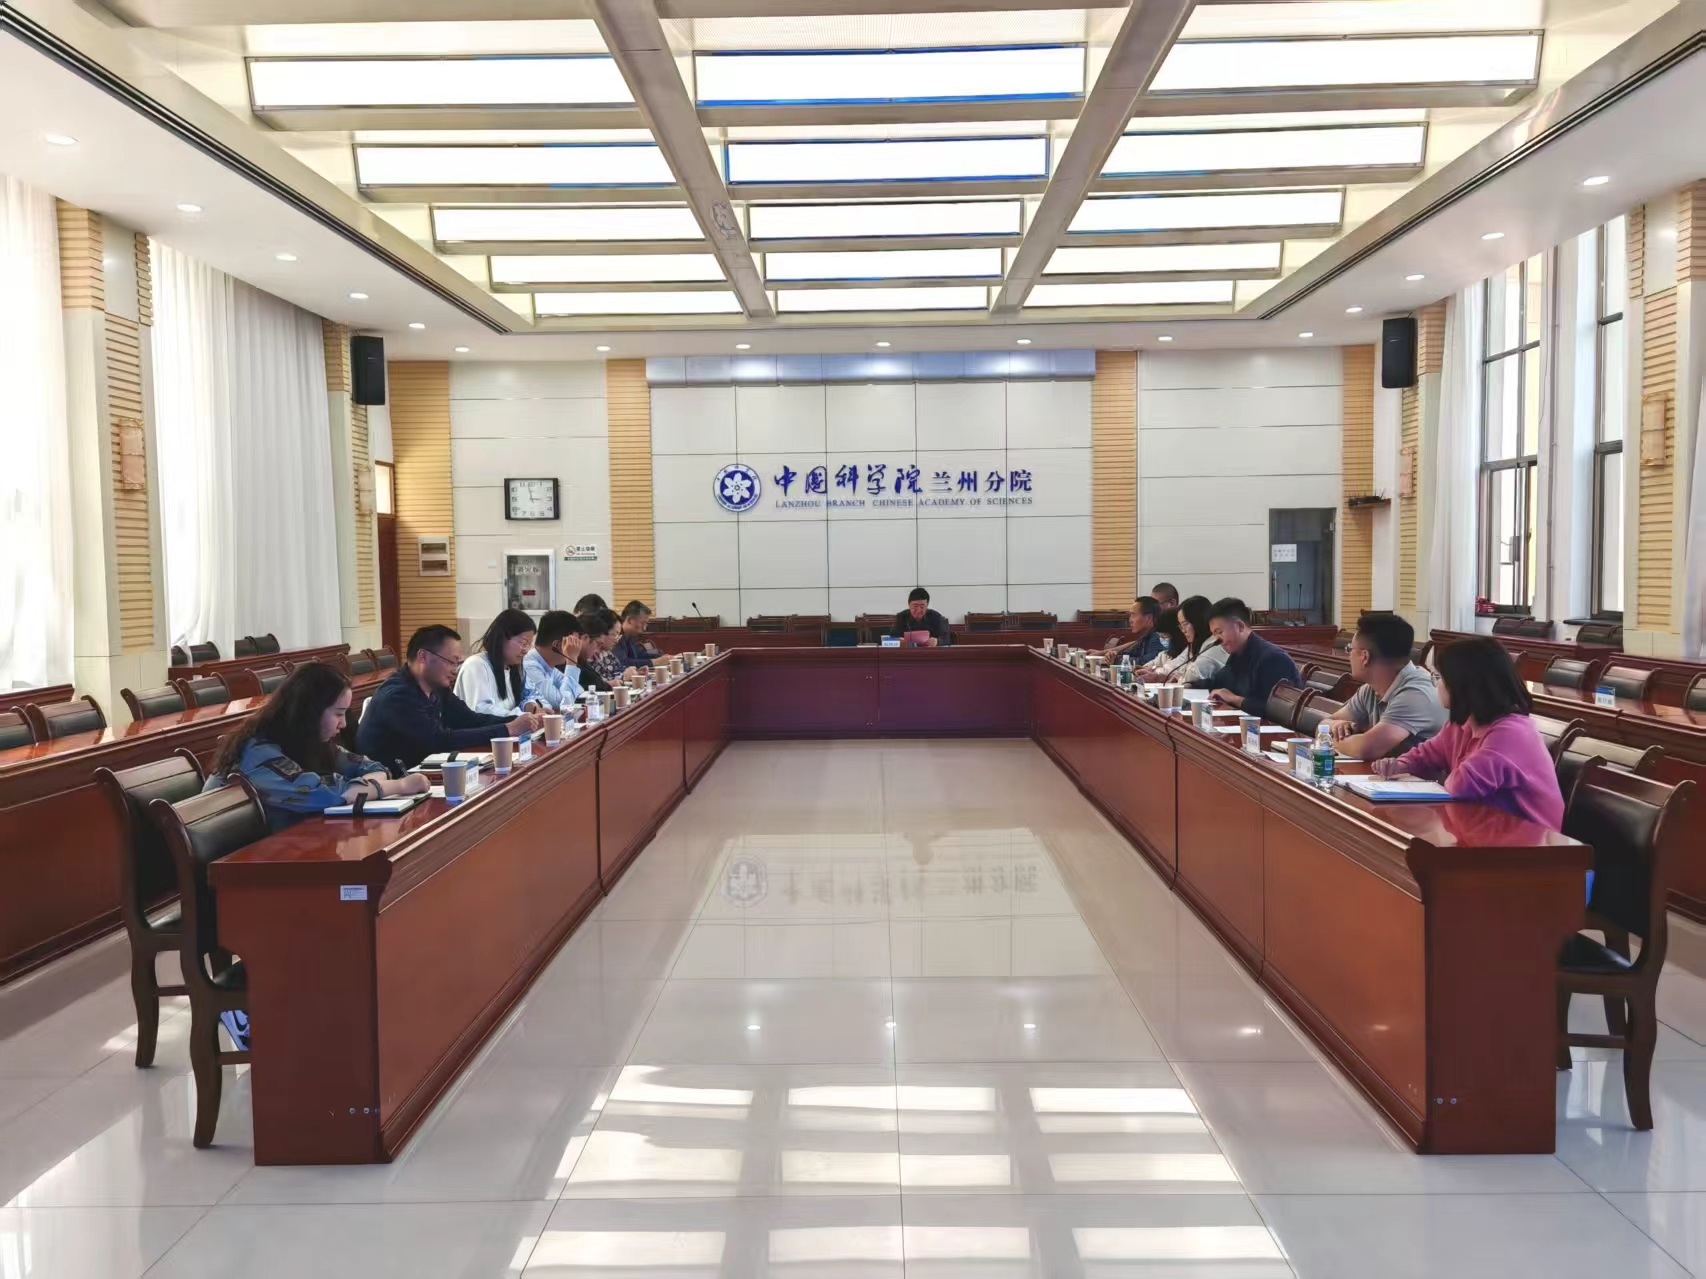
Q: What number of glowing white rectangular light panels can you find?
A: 15